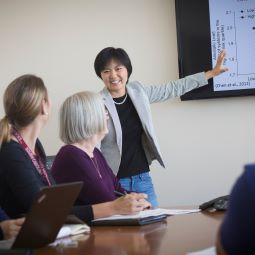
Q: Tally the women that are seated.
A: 2